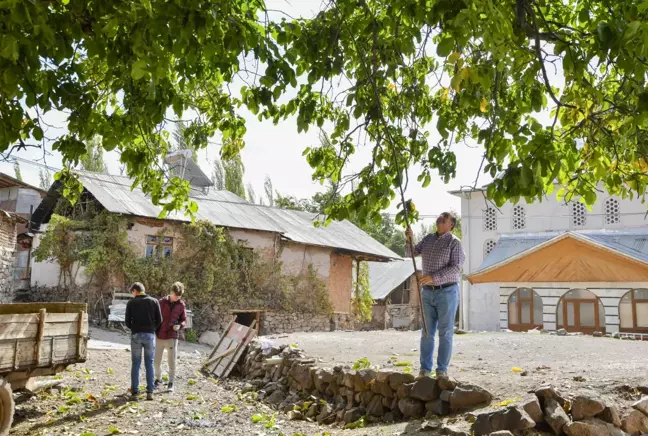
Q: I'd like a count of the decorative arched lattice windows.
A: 5